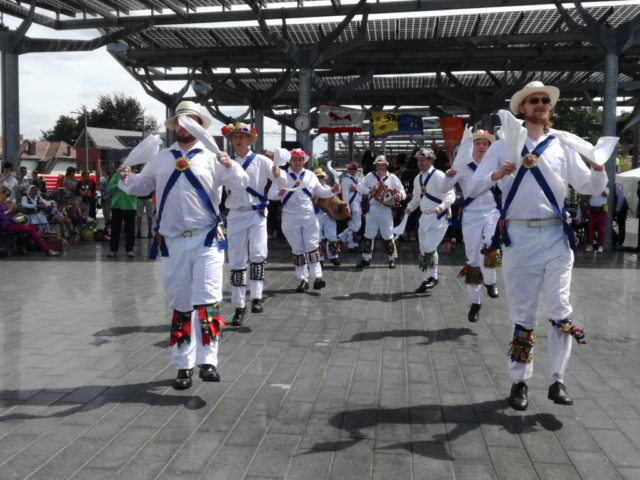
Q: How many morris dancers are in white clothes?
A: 9